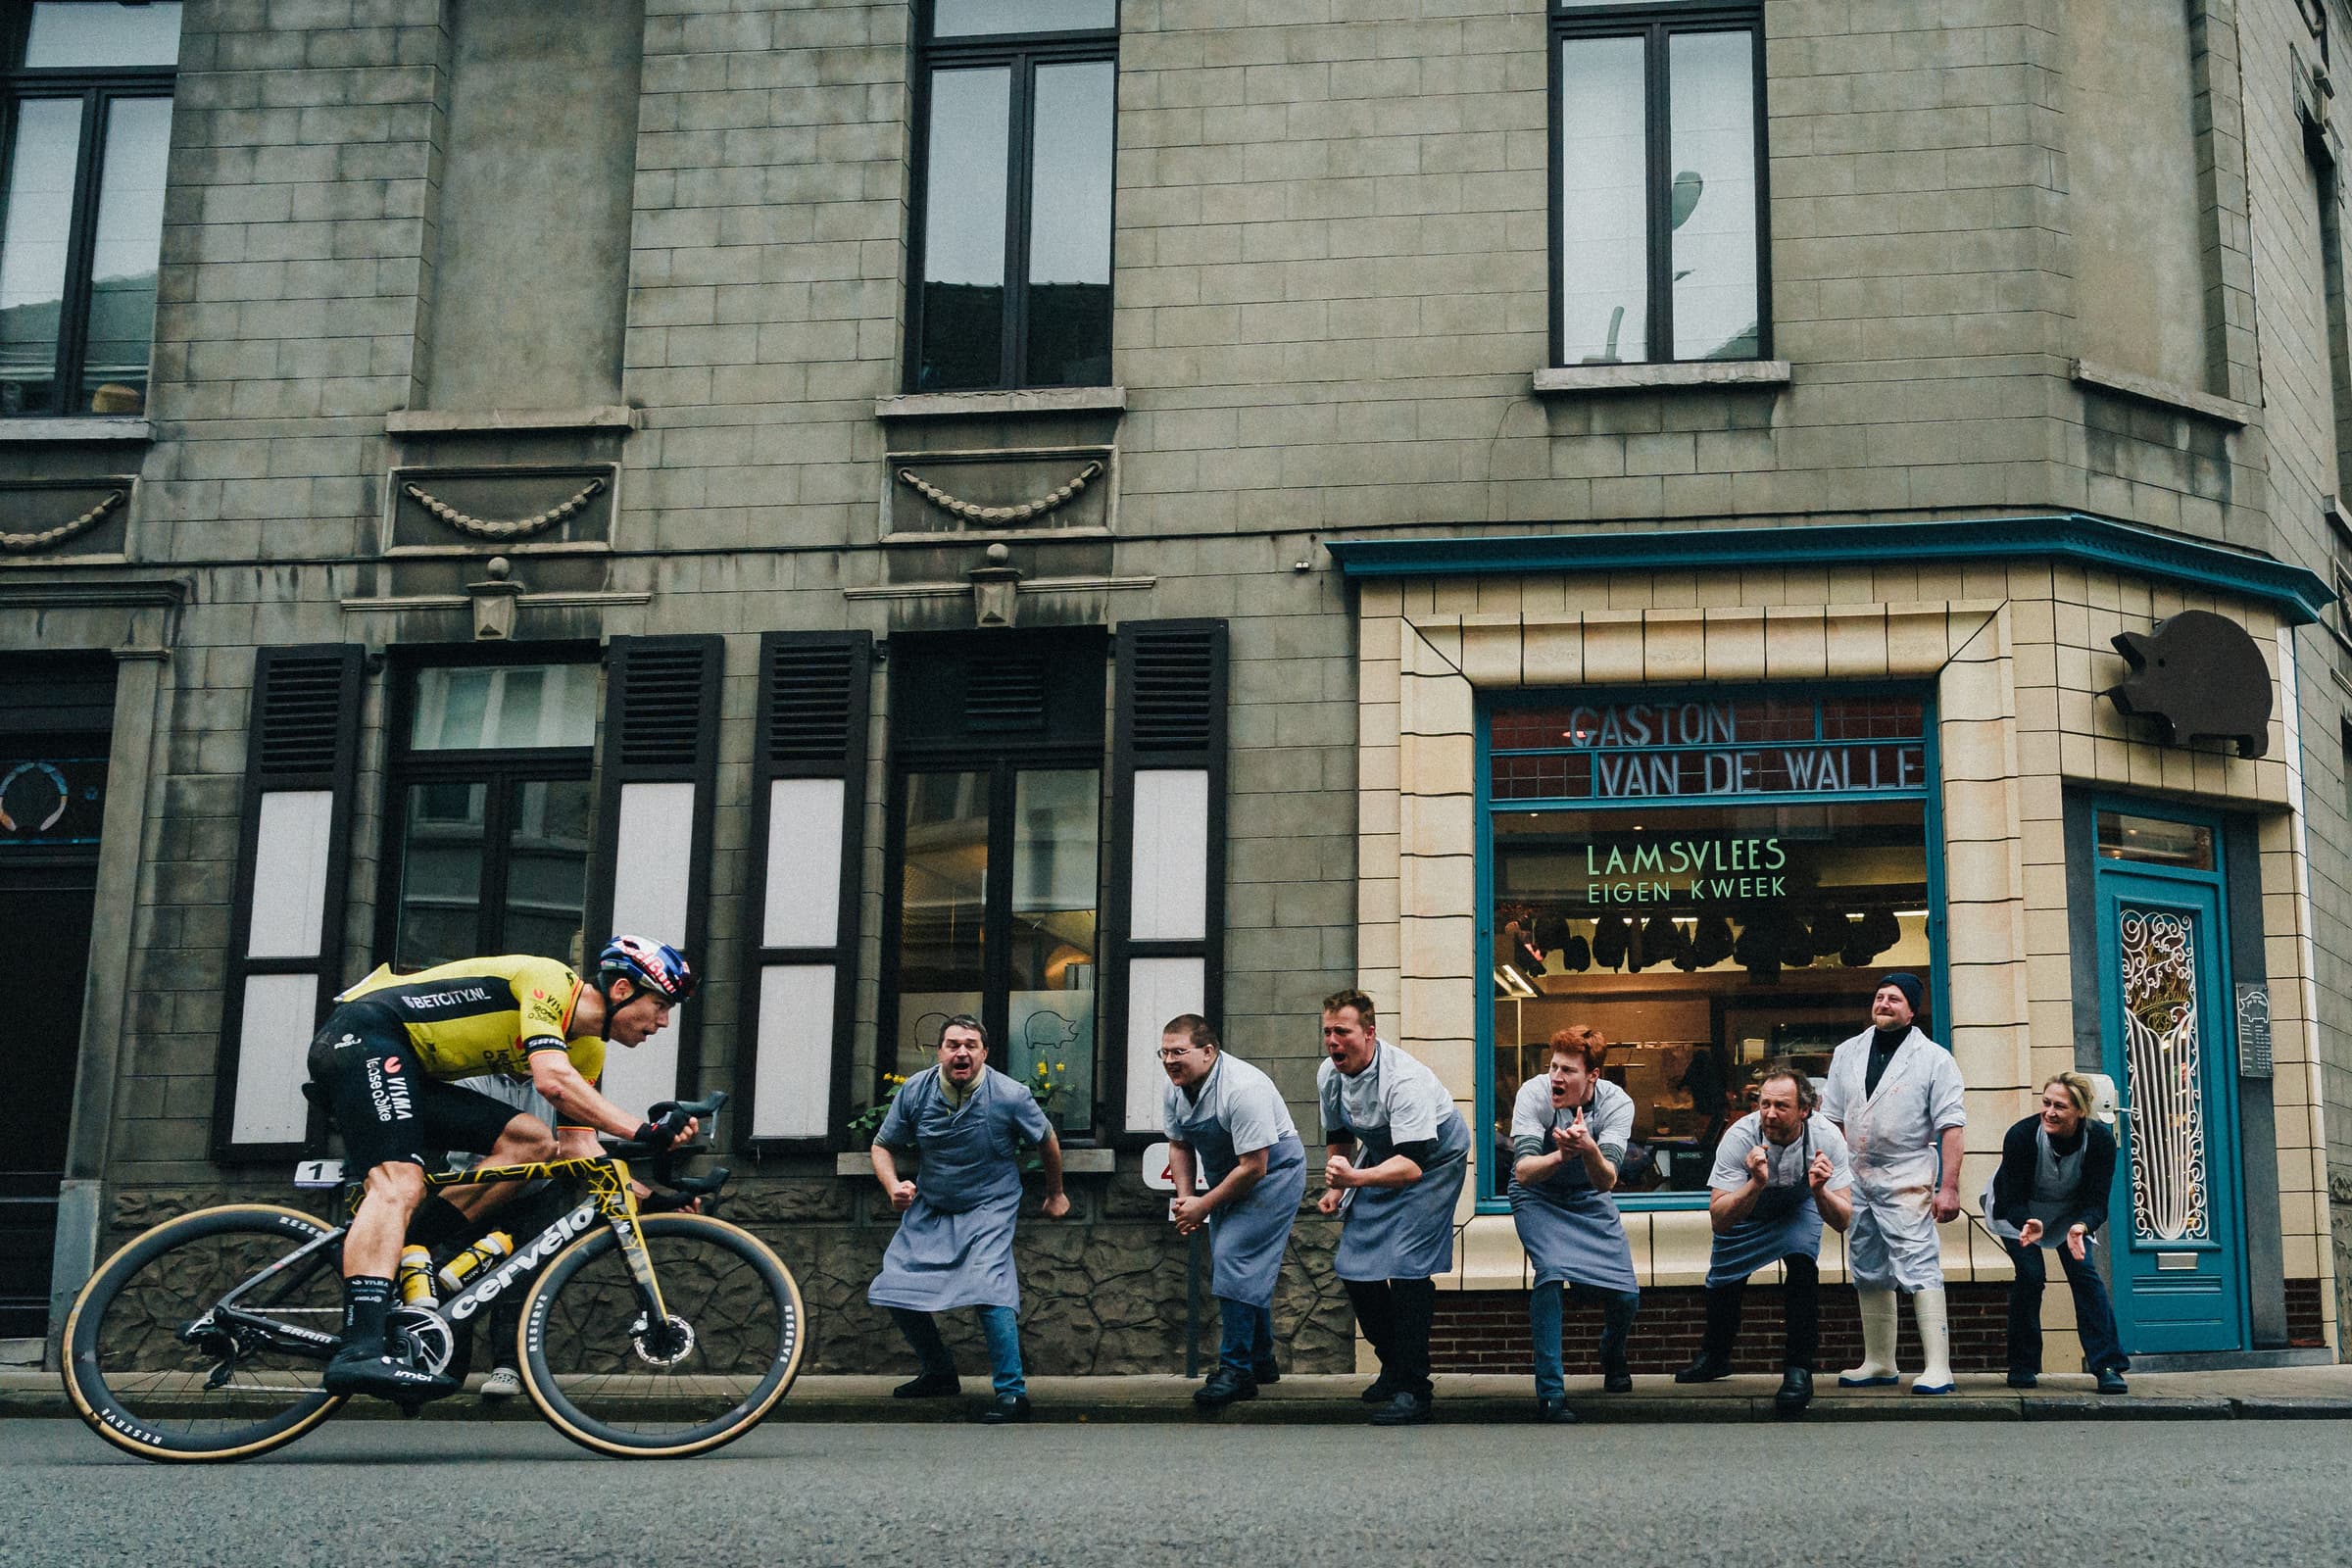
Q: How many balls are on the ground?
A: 0